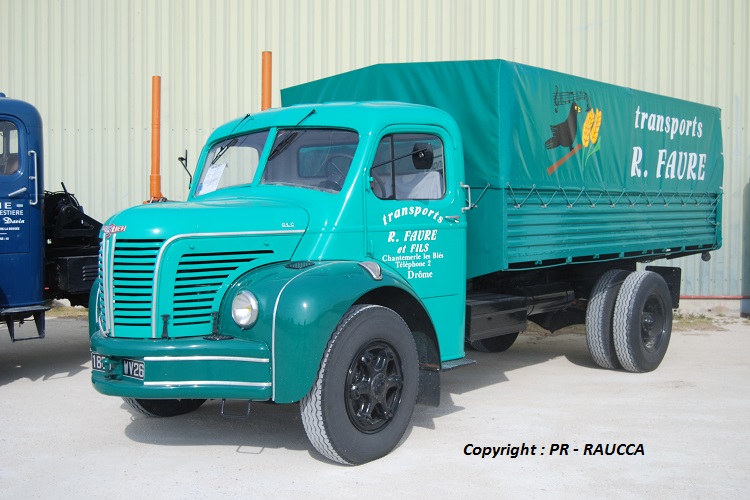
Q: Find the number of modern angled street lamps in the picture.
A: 0